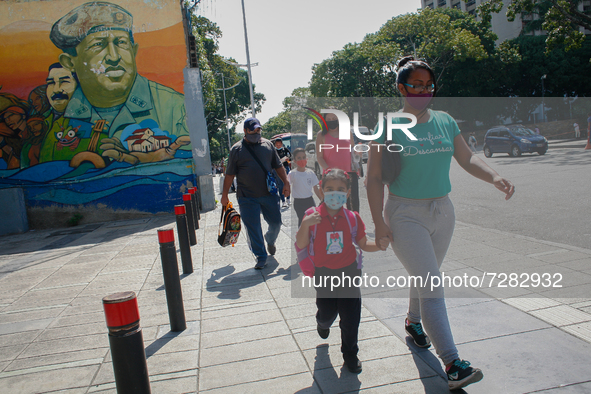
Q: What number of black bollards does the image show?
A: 6